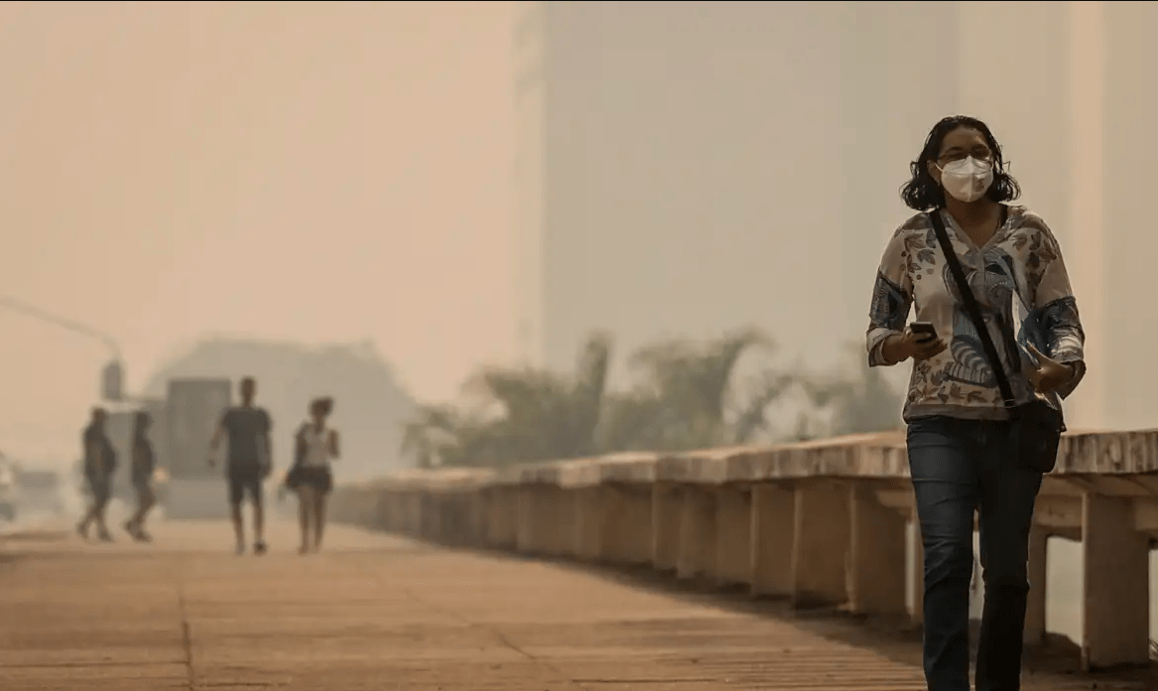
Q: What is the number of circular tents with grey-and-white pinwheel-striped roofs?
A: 0